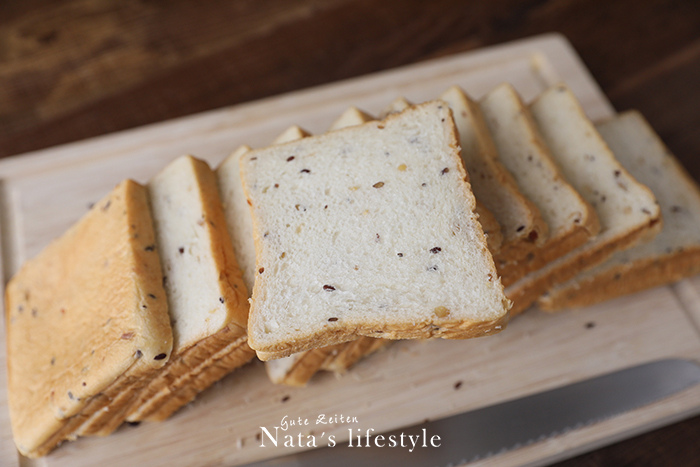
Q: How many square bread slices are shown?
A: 11